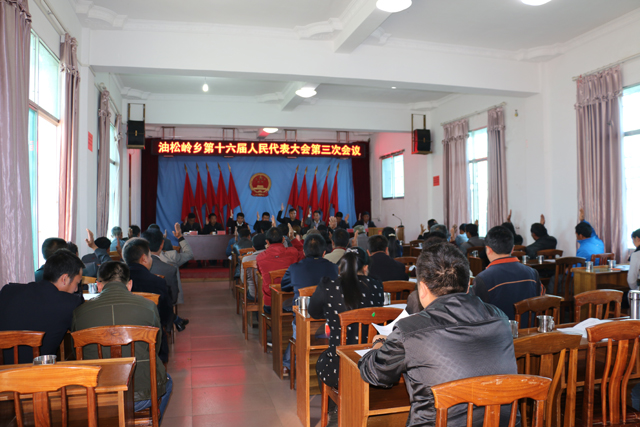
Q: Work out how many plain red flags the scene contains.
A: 10